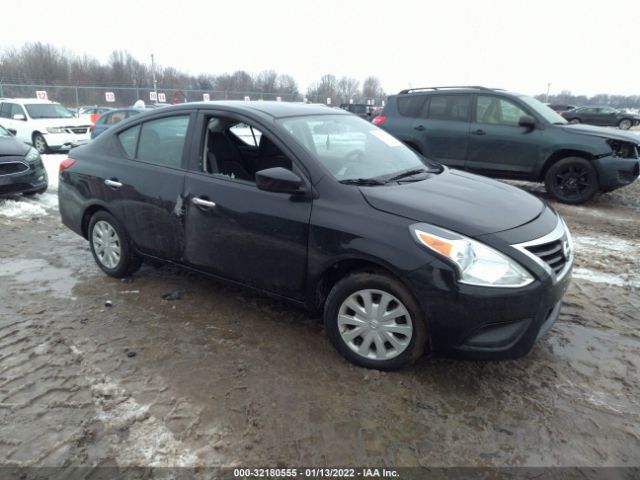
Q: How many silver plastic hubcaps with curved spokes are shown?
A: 2